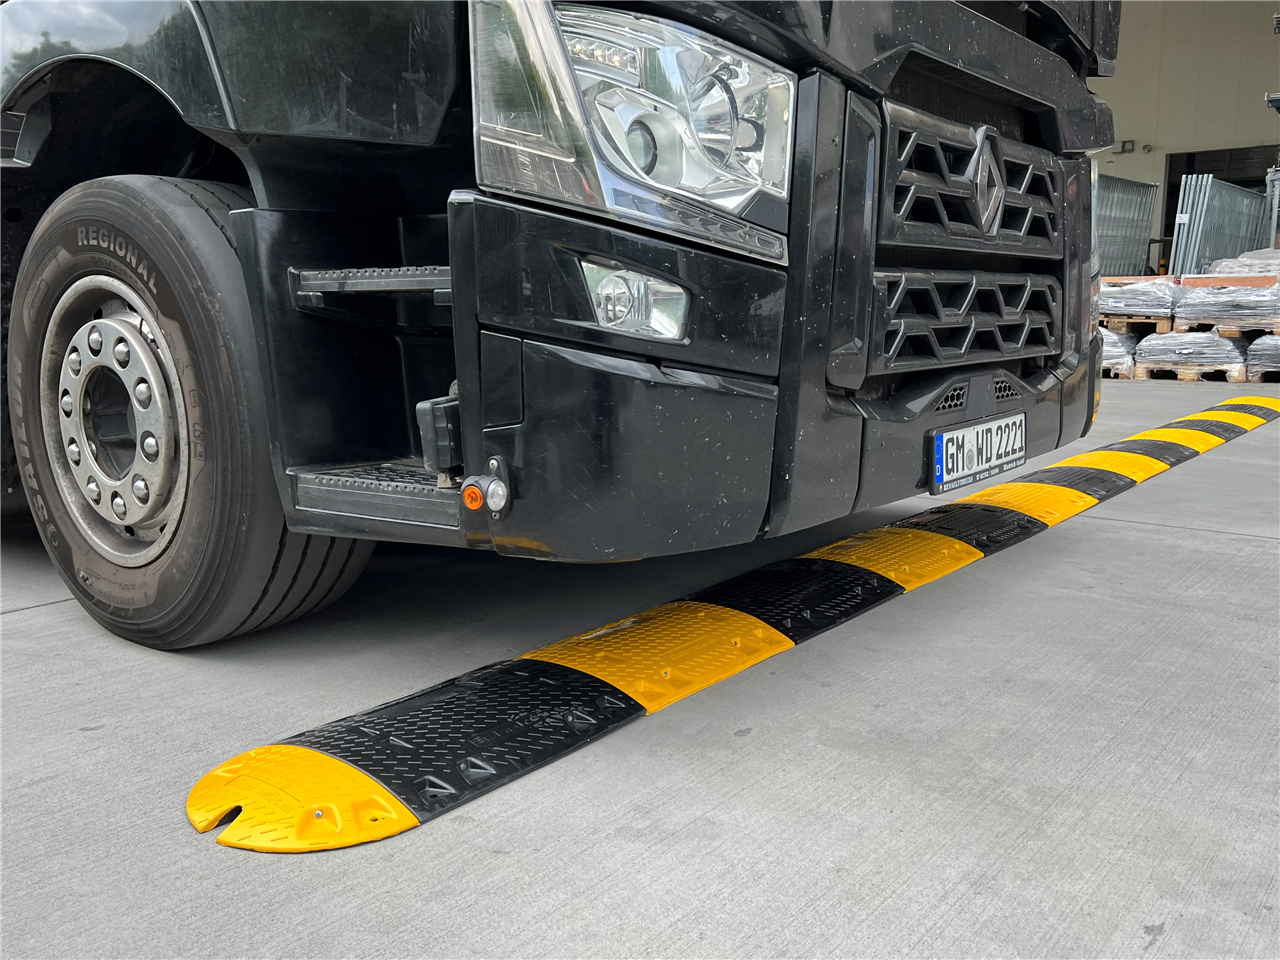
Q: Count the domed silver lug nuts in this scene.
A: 10